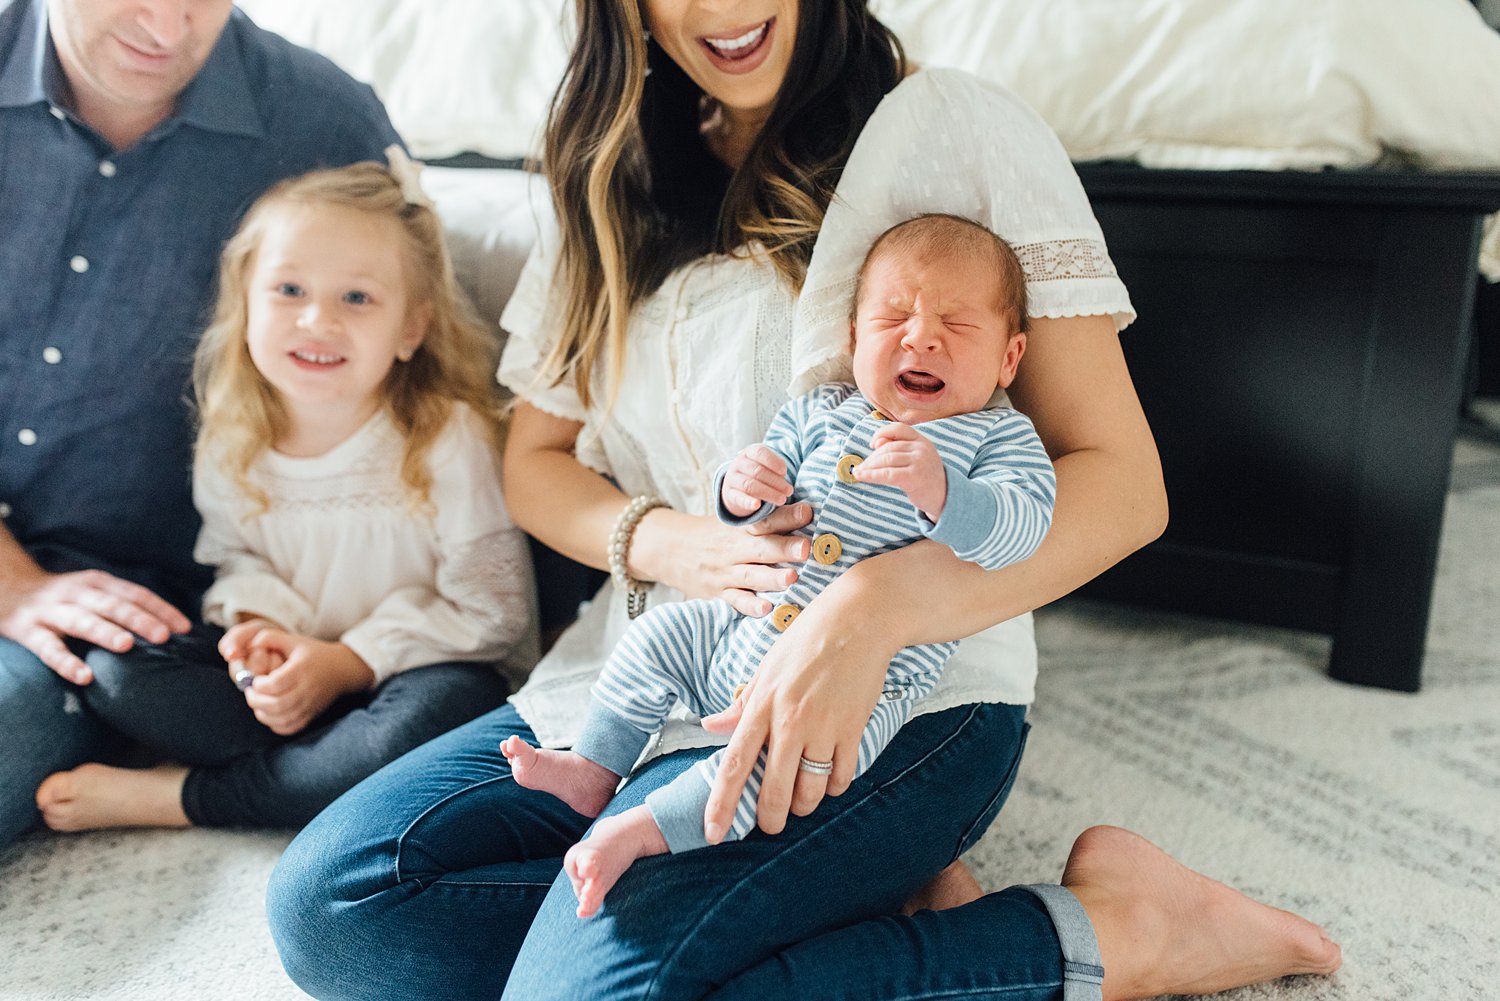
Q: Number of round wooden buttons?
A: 5